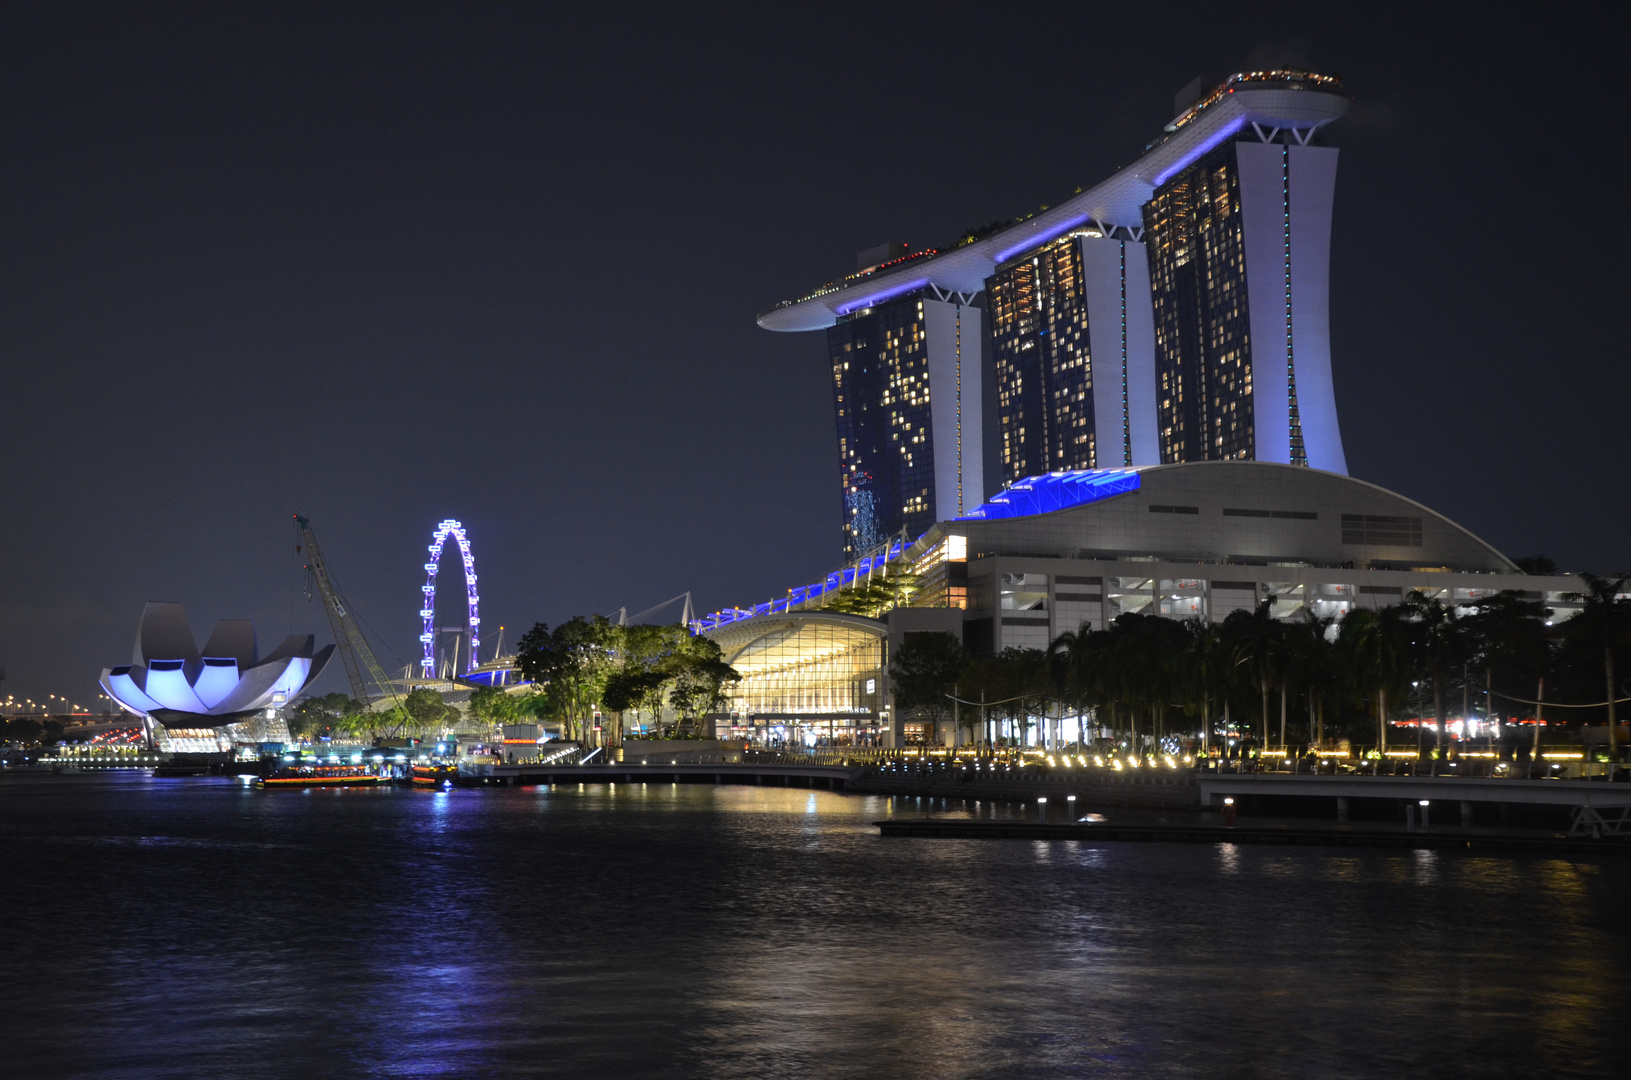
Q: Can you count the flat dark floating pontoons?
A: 1